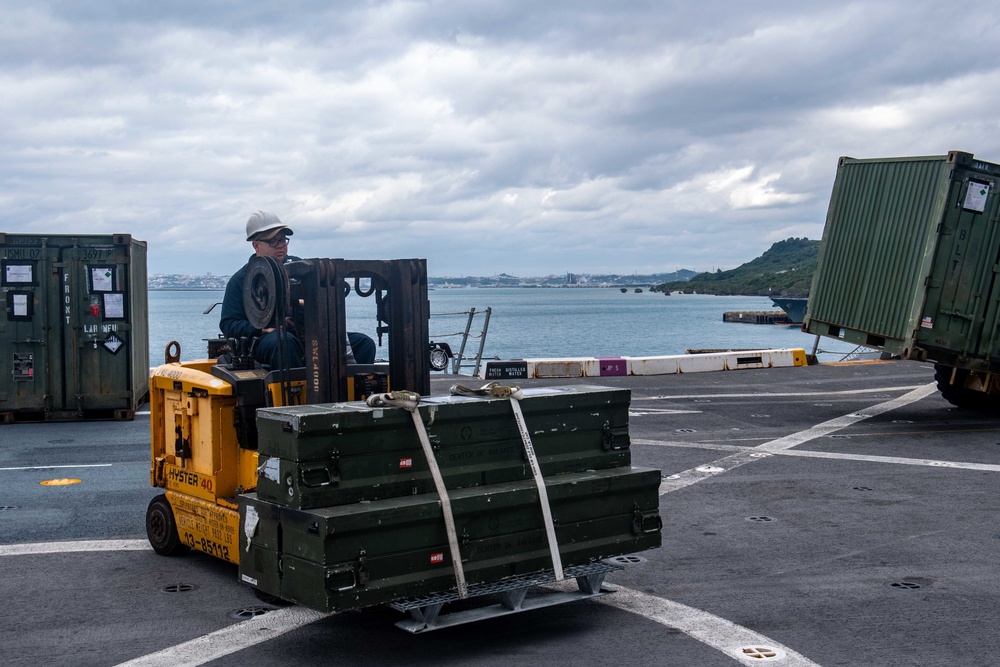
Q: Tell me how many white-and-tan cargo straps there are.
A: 2